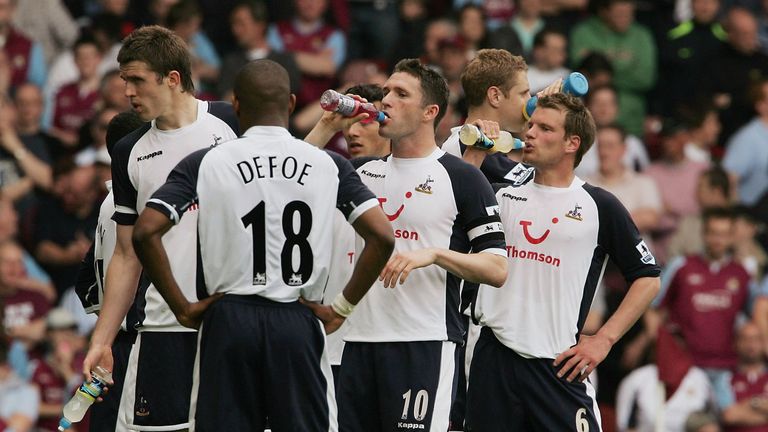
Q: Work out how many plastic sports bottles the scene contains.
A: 4